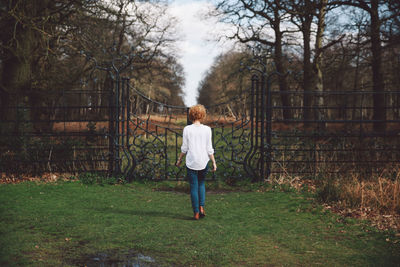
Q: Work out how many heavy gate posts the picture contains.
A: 2